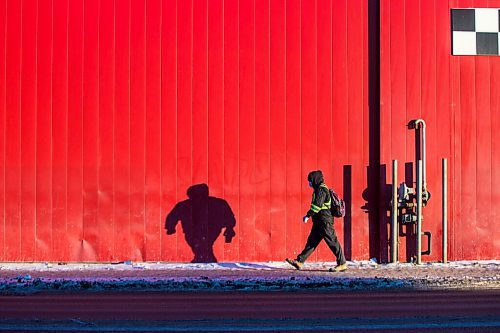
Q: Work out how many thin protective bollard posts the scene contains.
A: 3